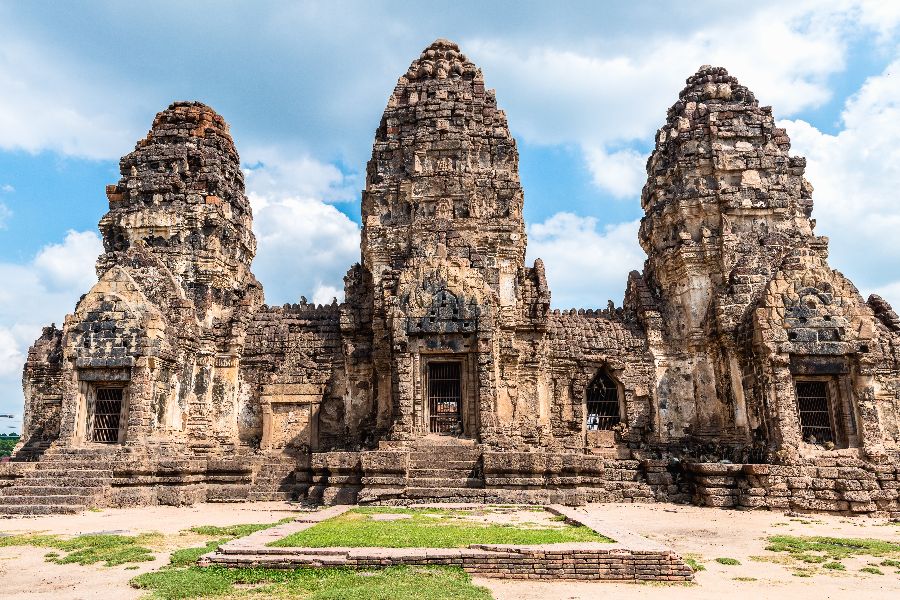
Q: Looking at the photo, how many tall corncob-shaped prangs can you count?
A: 3